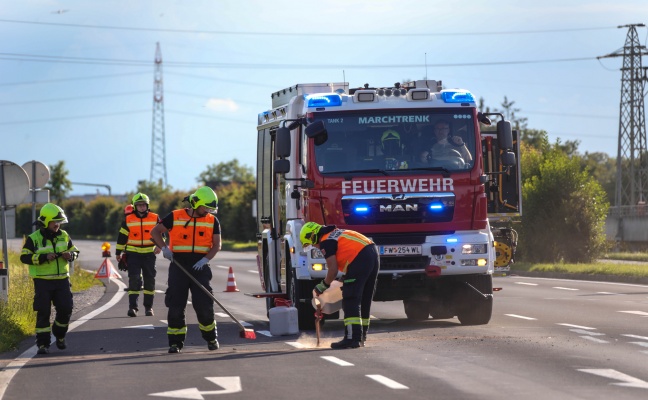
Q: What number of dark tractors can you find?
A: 0